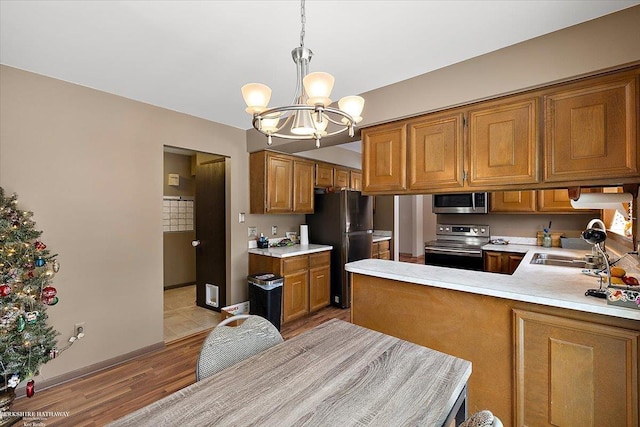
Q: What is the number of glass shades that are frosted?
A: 5